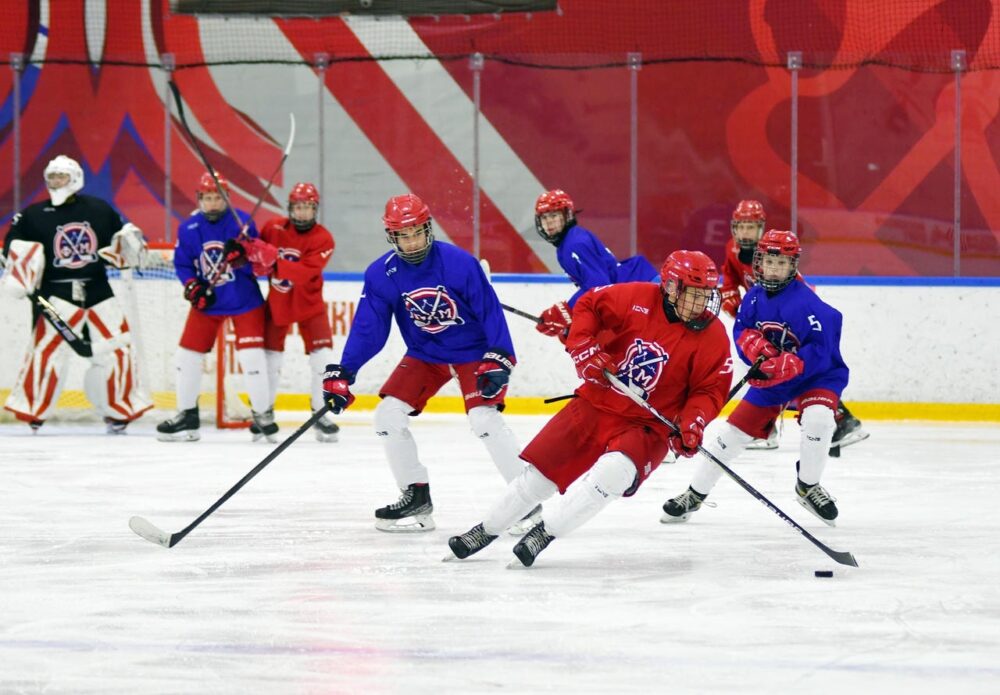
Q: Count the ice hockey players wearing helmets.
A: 8